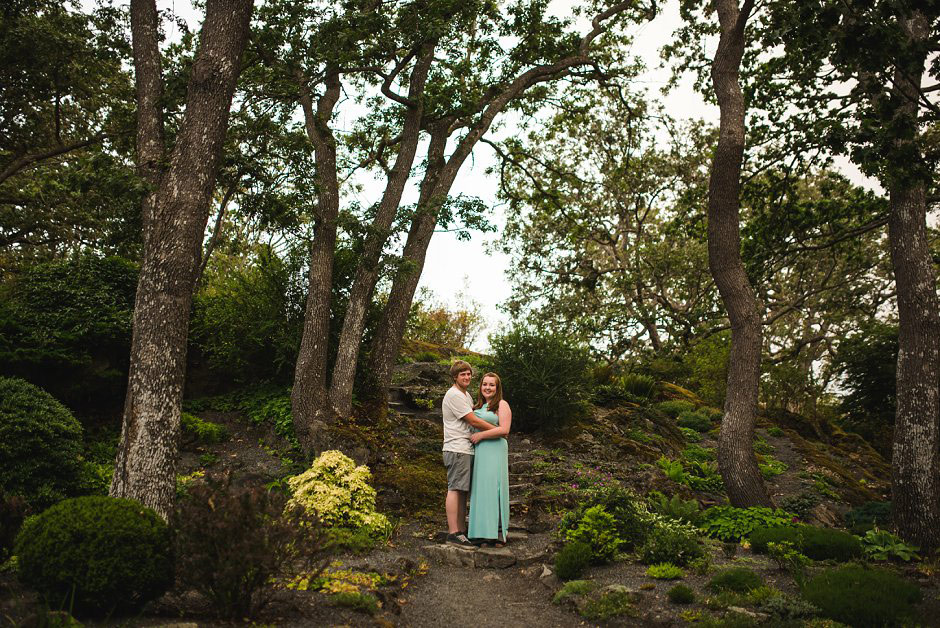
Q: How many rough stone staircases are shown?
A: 1